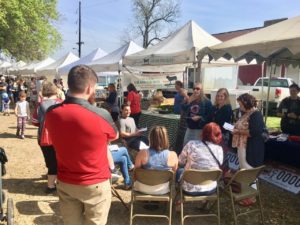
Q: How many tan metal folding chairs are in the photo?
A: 3